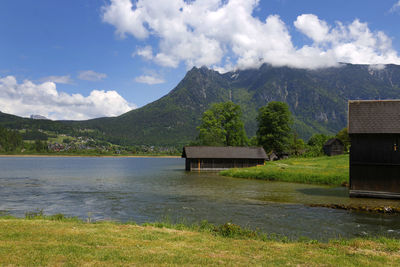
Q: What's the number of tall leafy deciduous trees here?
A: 2